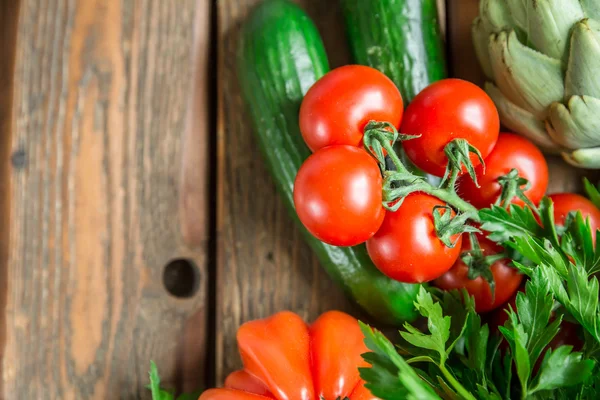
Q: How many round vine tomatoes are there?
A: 7